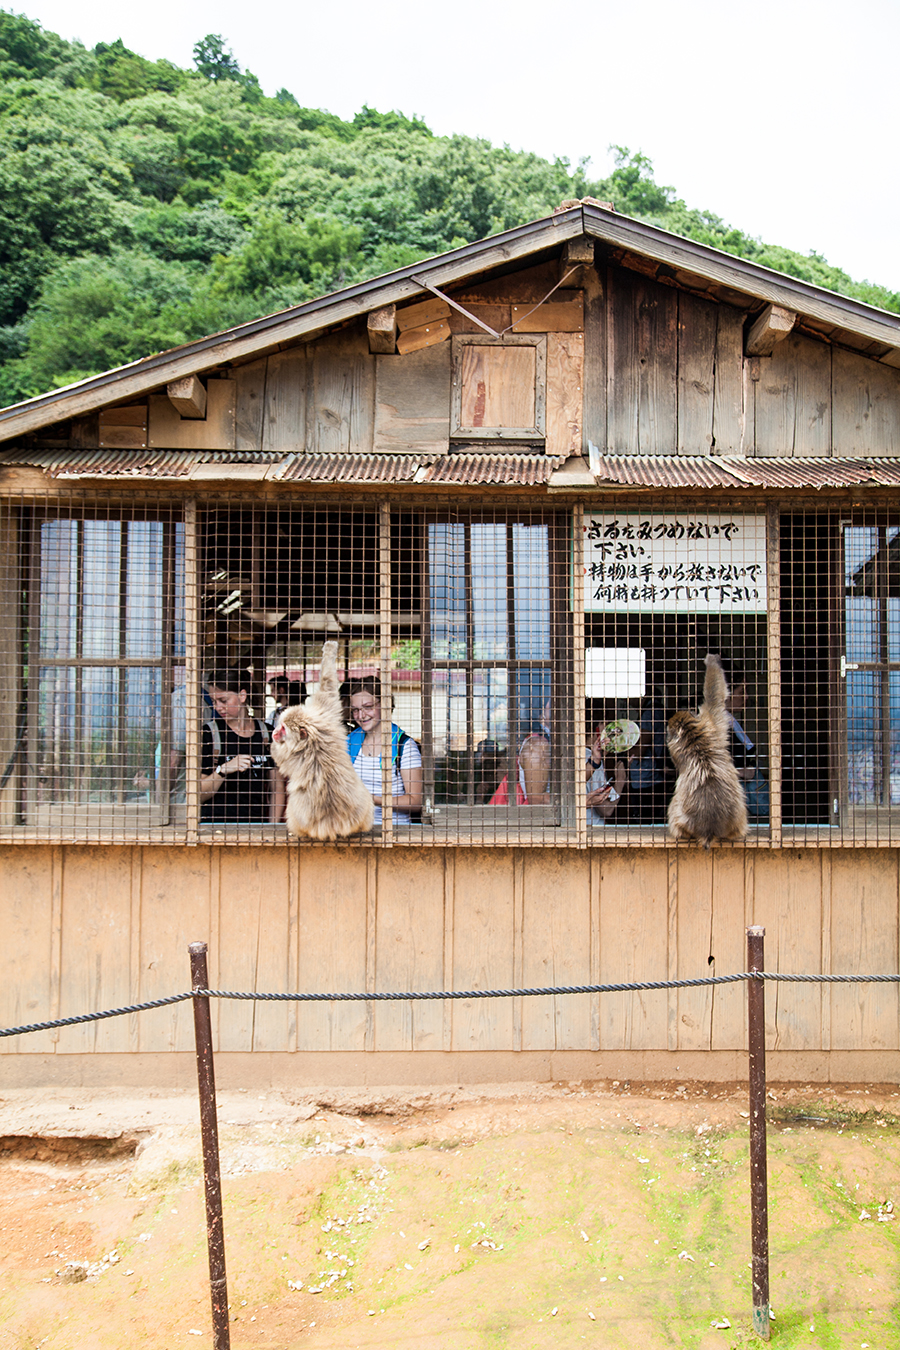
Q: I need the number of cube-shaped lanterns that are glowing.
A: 0